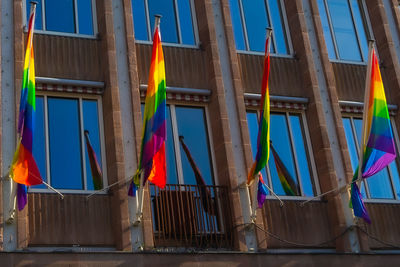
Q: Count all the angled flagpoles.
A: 4